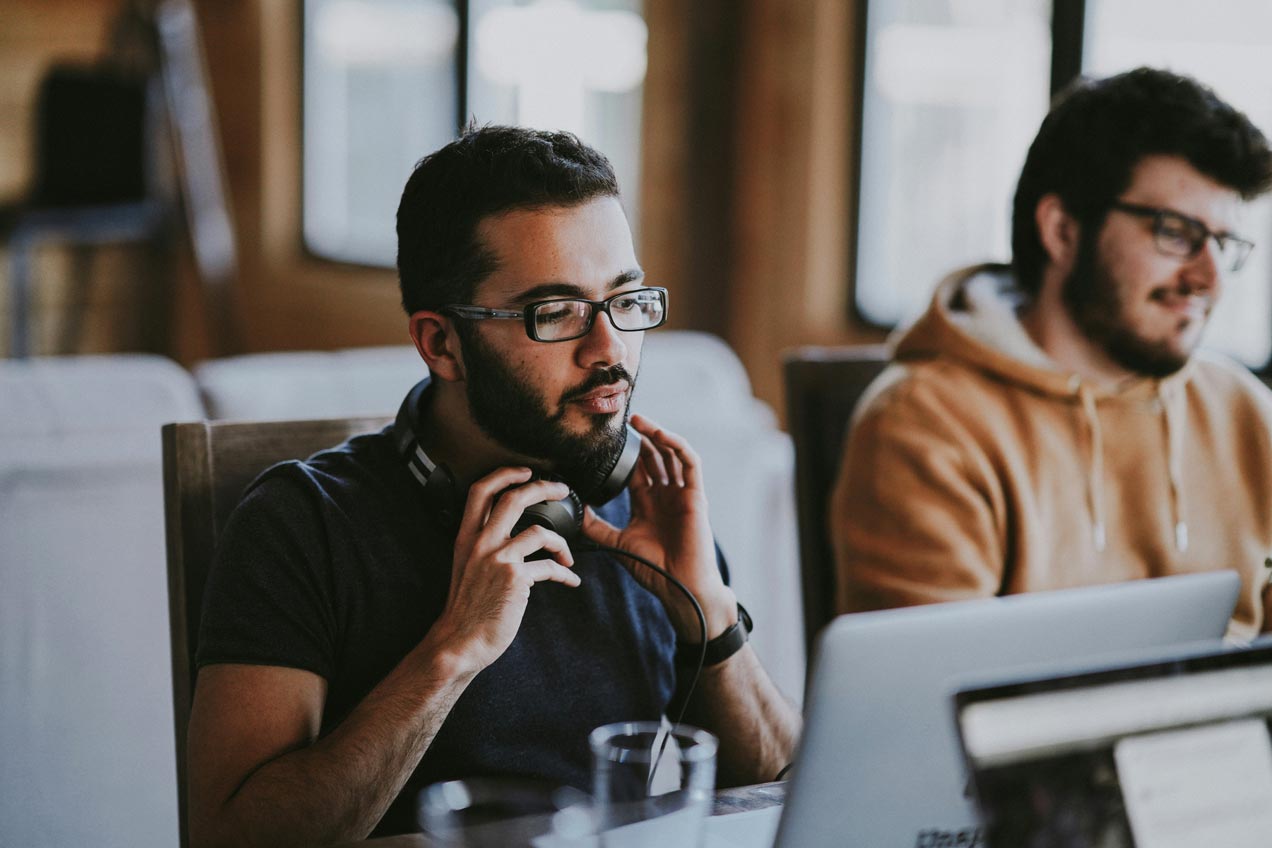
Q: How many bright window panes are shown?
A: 4